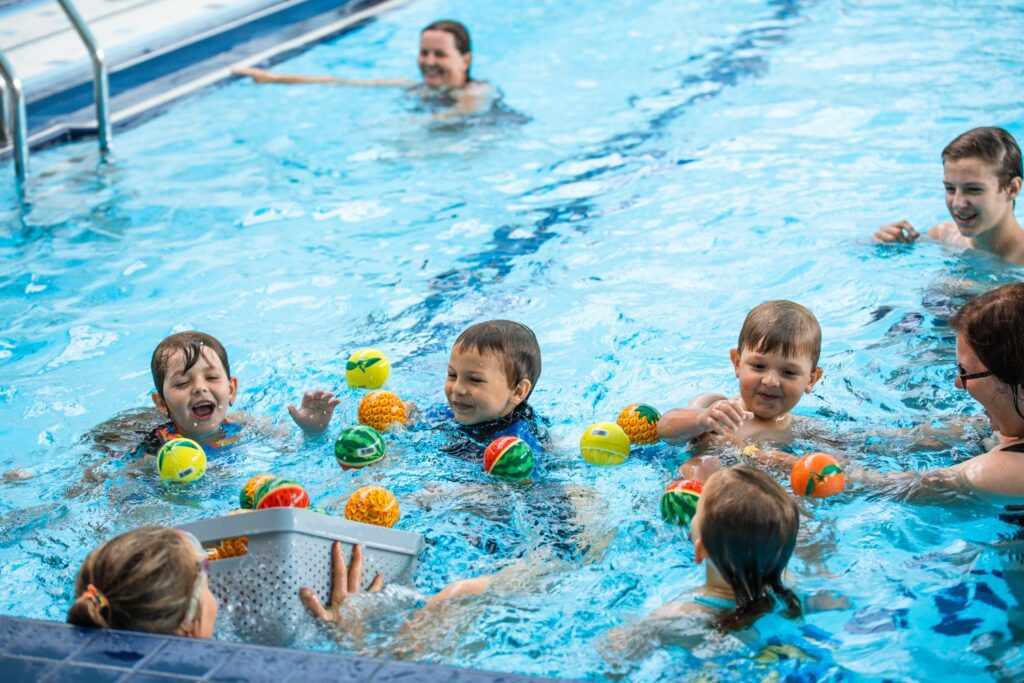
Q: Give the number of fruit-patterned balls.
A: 13